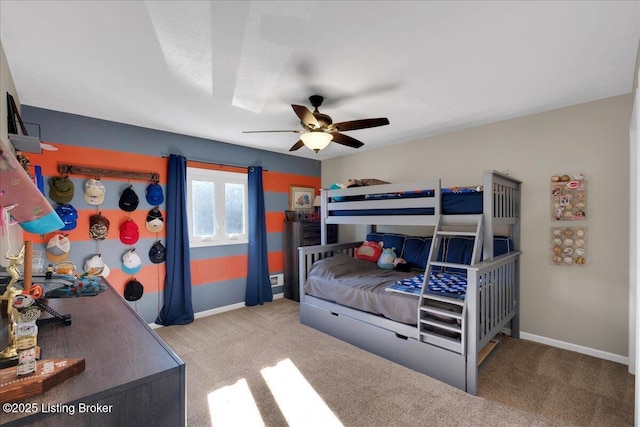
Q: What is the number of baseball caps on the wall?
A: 13